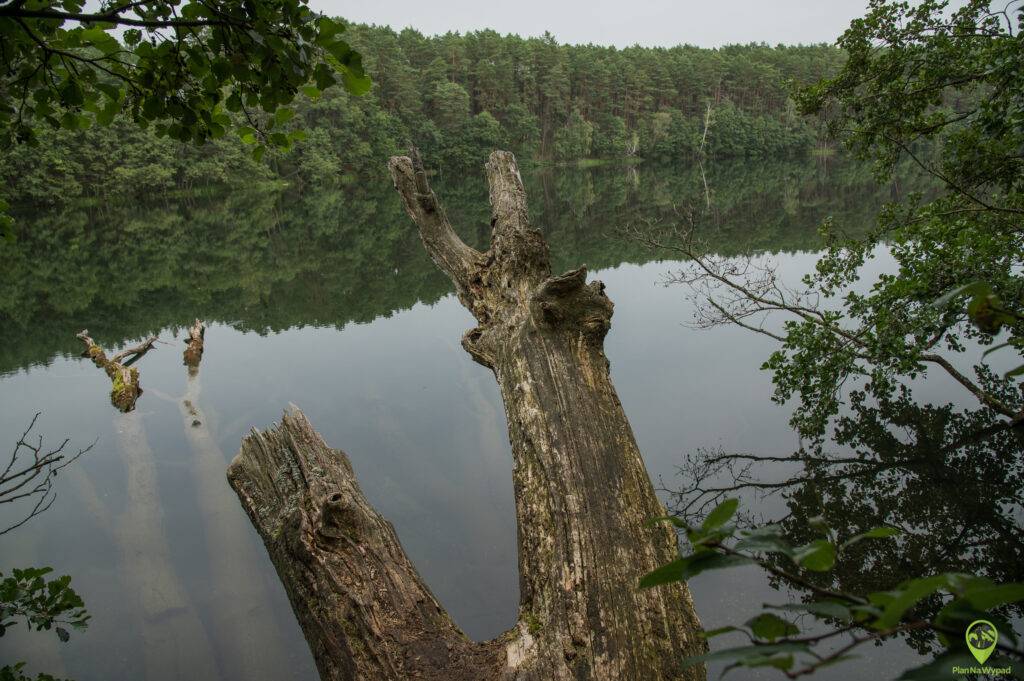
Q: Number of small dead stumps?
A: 2